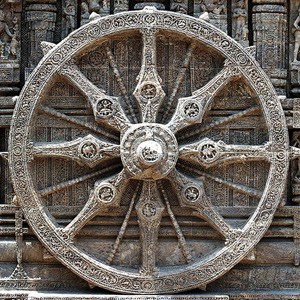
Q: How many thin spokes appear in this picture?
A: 8